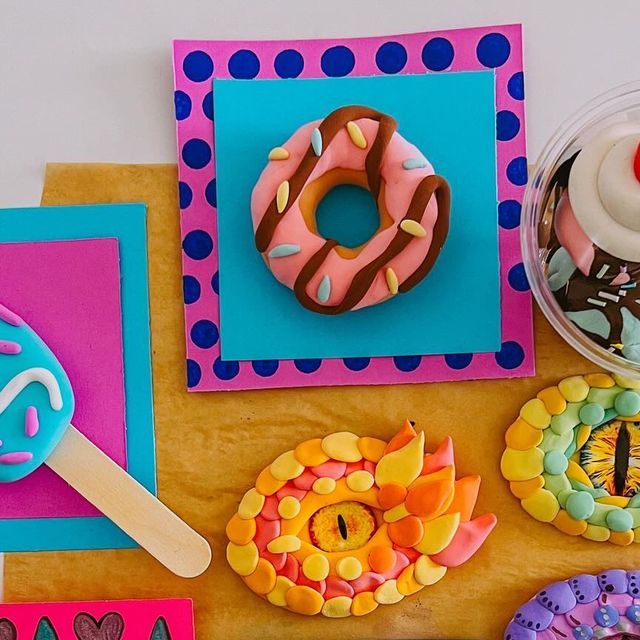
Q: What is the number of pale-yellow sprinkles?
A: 5